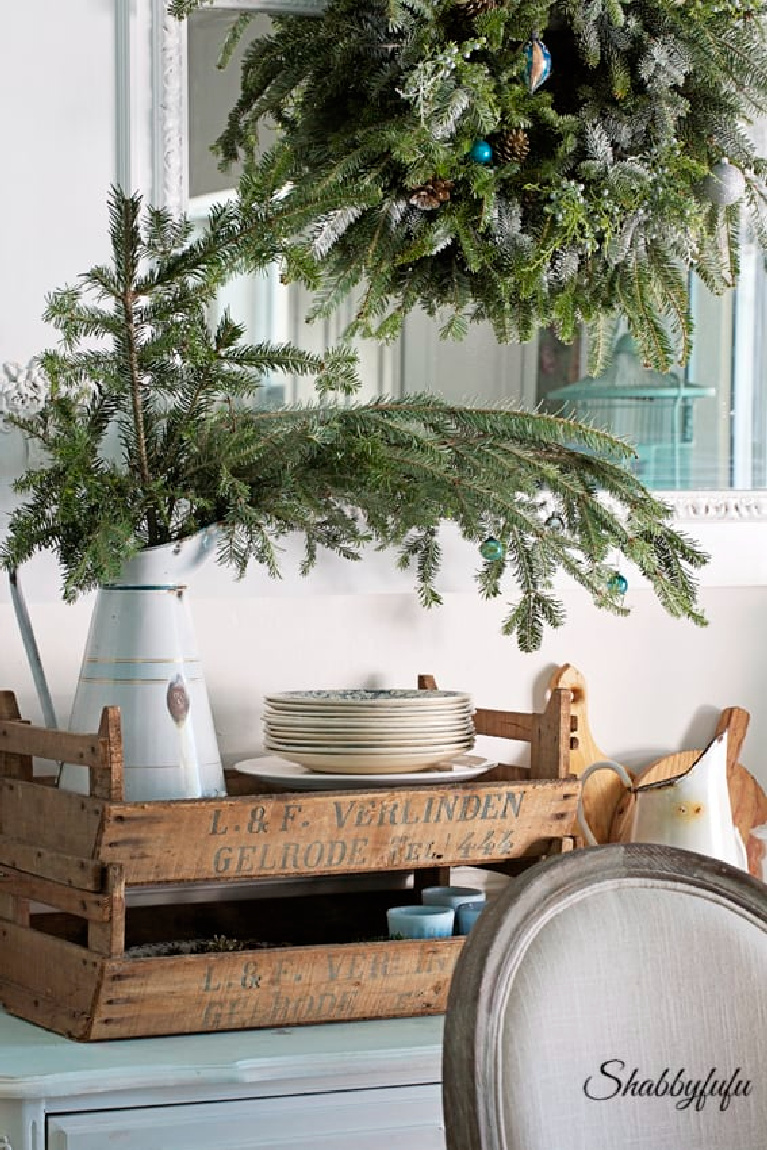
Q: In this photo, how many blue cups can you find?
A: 3